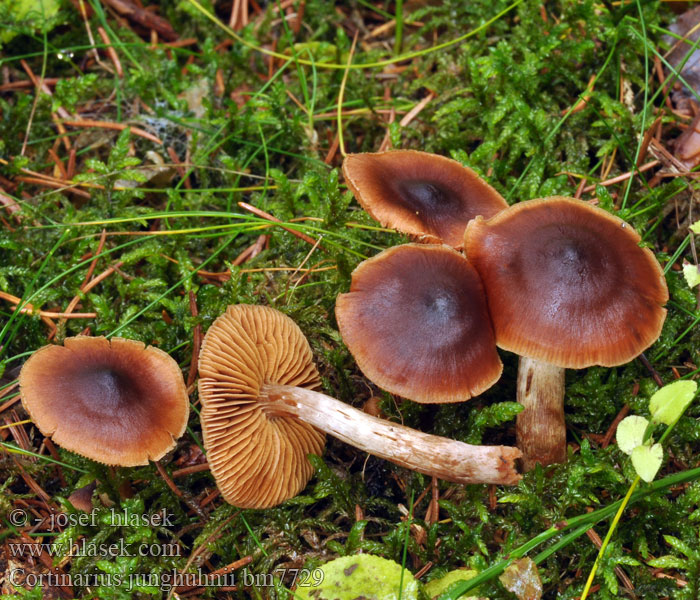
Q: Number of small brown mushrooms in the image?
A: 5